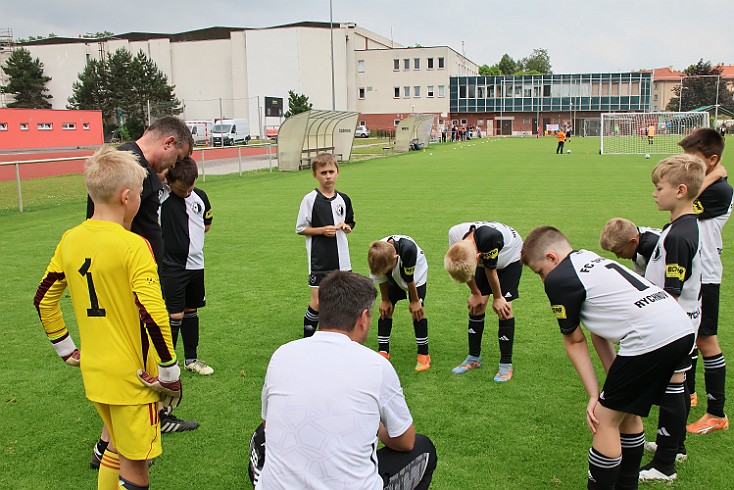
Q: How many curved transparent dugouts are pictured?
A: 2